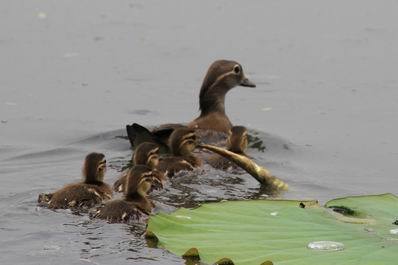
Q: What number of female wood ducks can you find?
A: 1